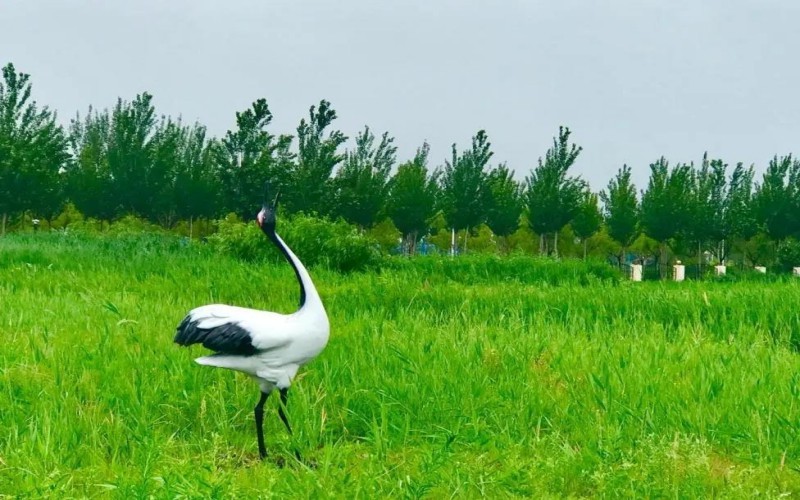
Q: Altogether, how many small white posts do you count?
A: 5